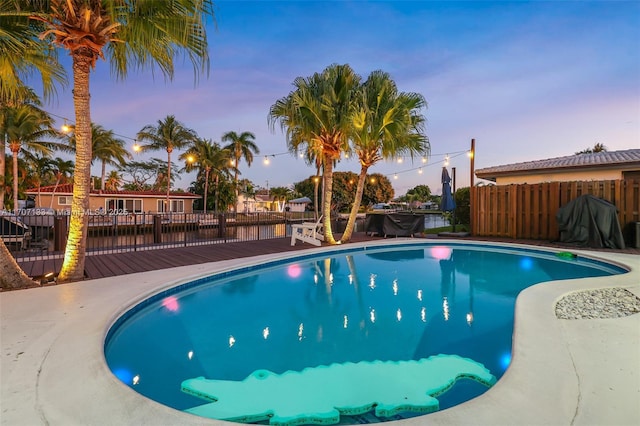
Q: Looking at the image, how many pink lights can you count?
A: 3